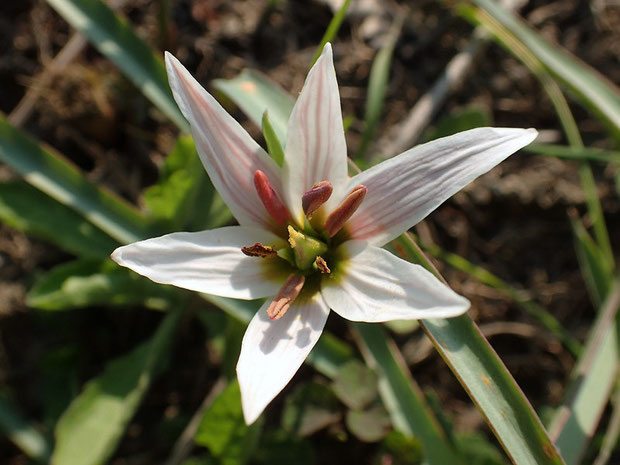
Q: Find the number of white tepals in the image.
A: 6